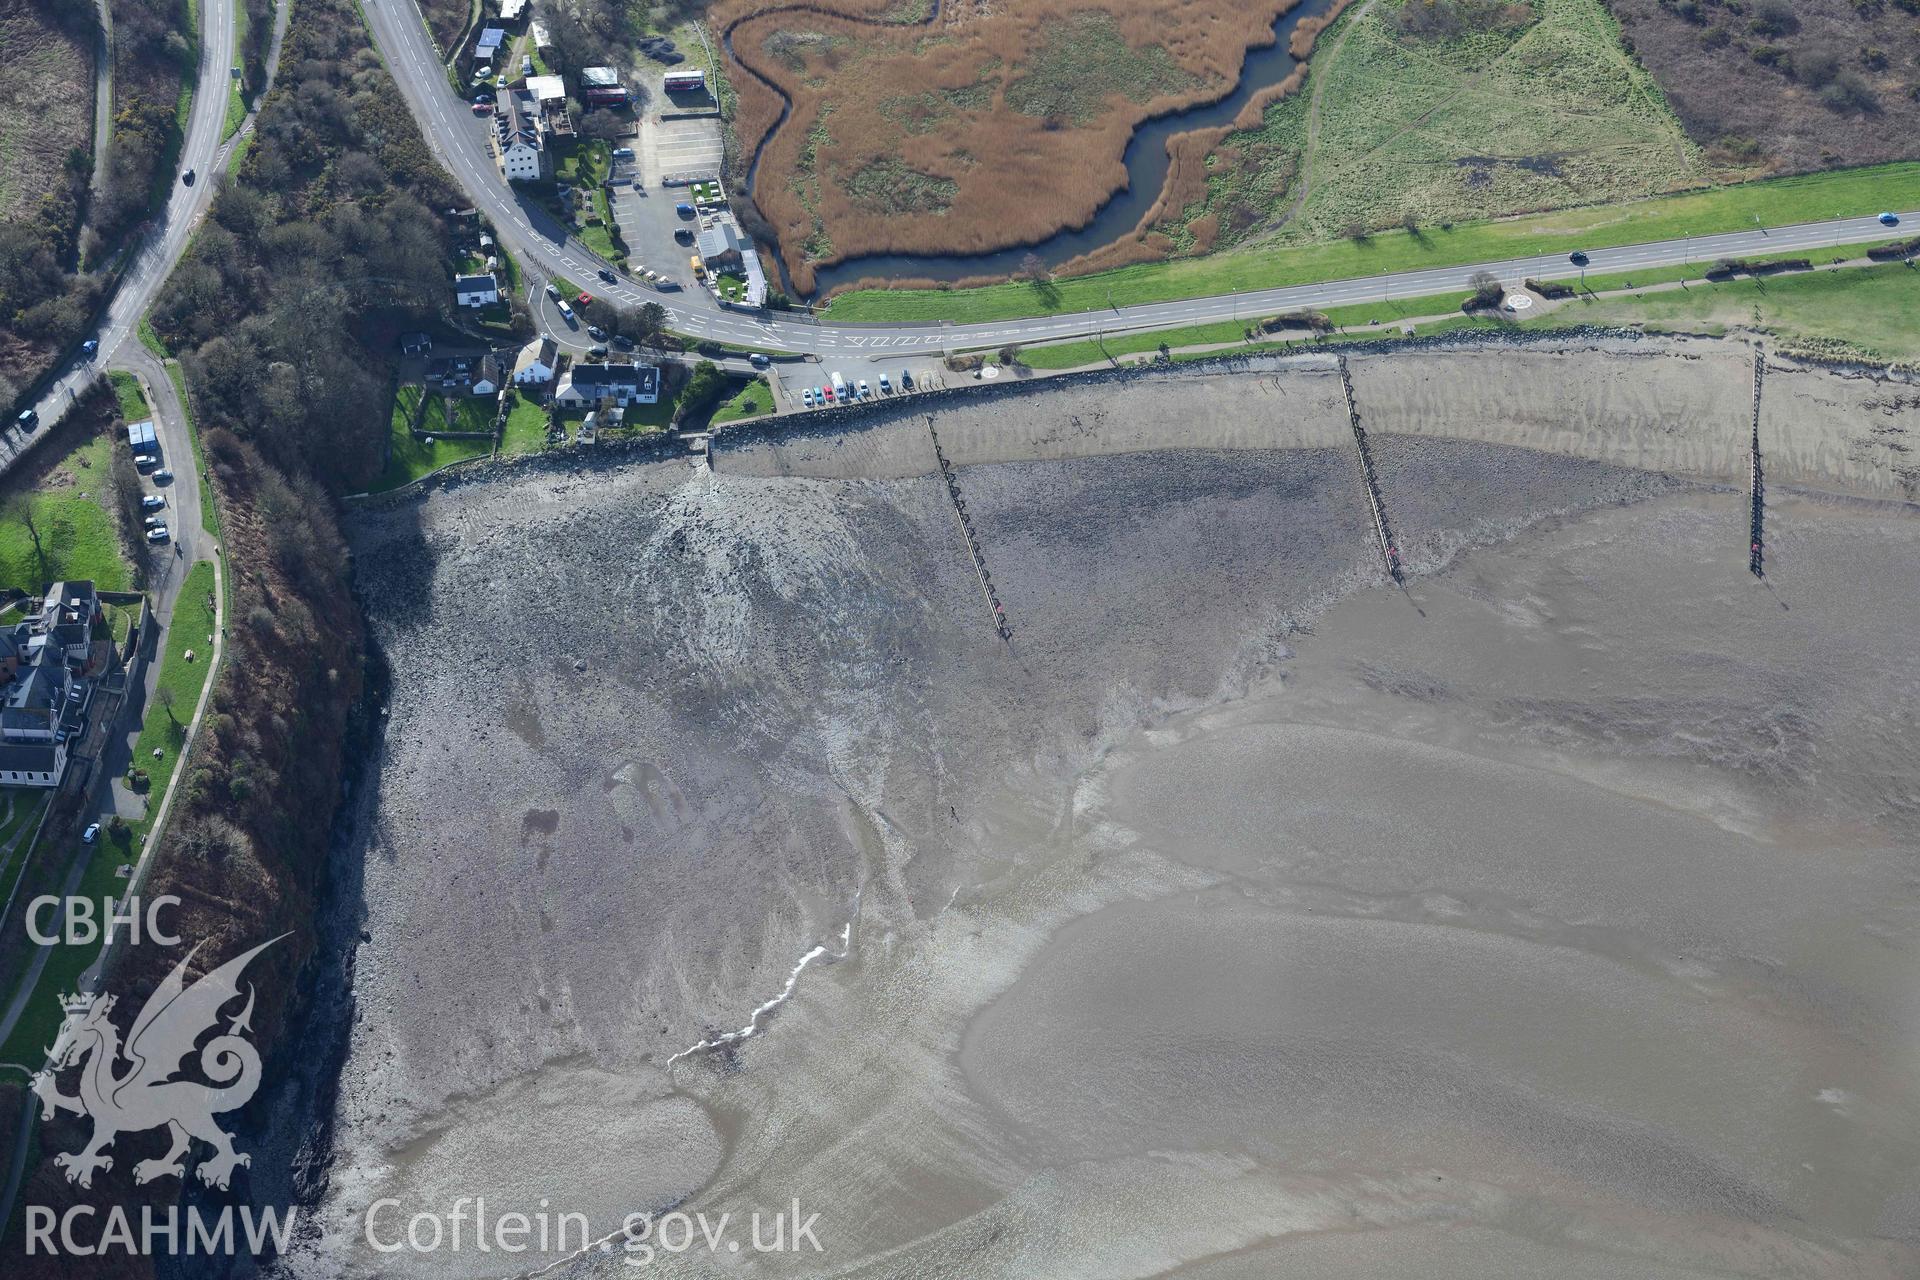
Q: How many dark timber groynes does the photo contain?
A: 3